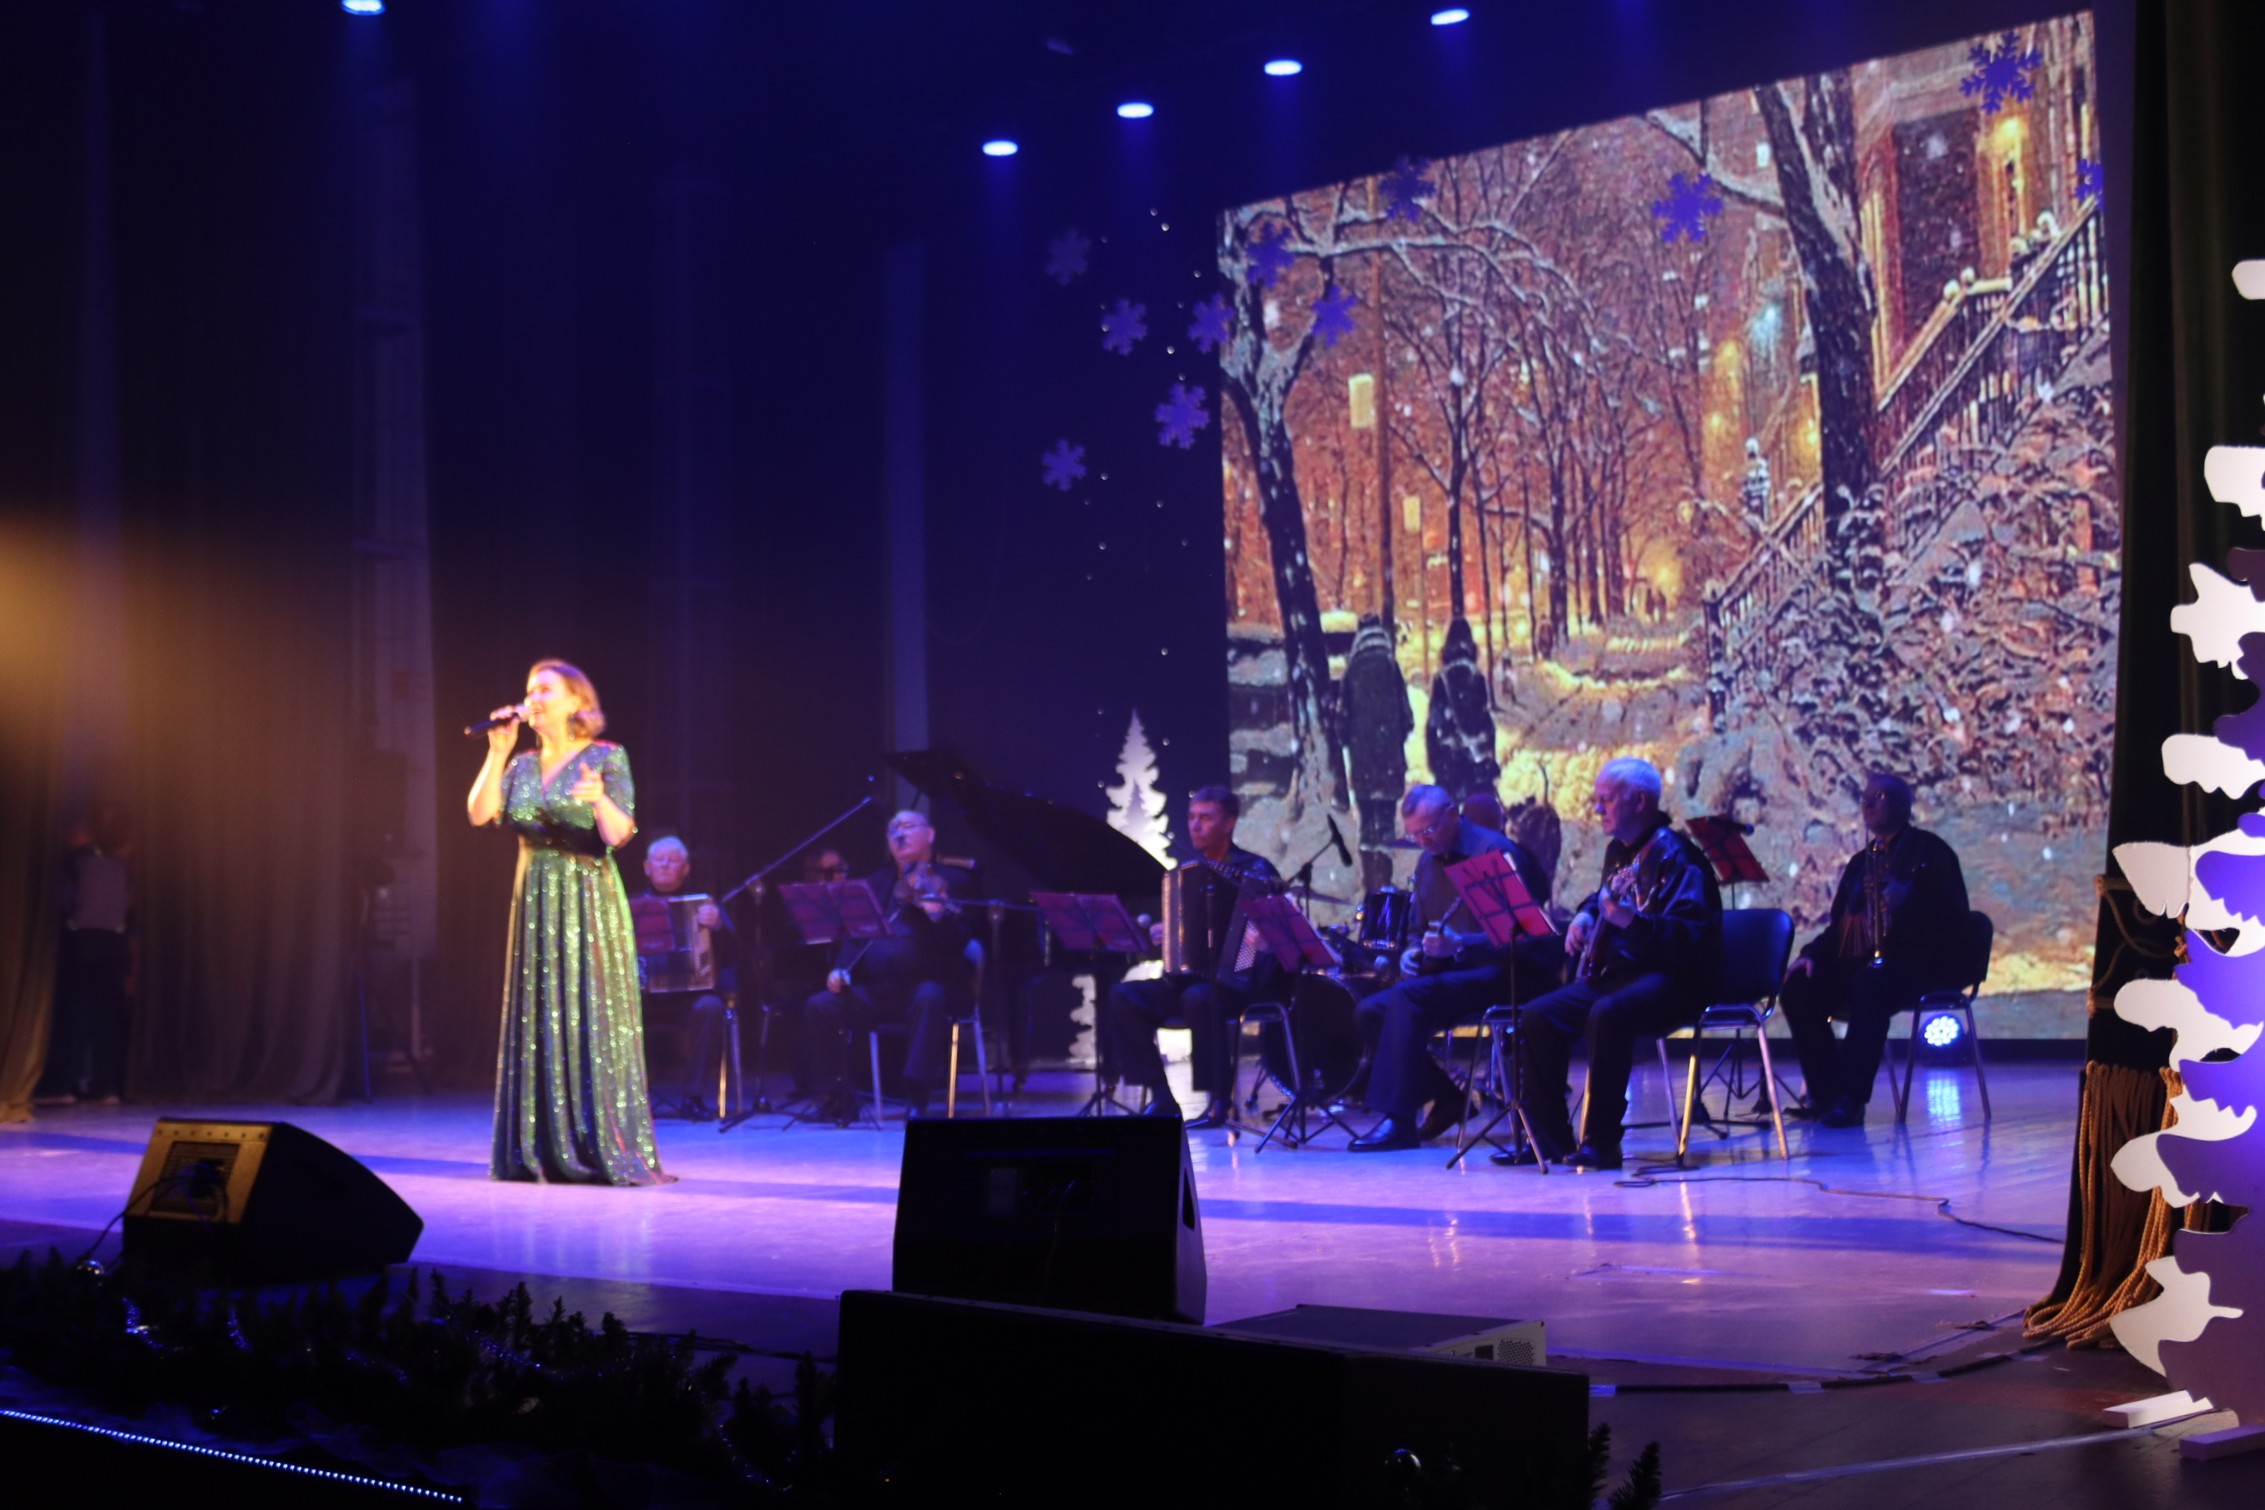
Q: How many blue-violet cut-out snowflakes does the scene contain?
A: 11